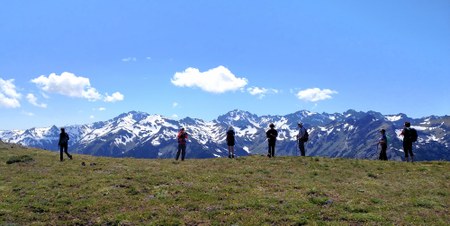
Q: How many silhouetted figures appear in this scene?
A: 7